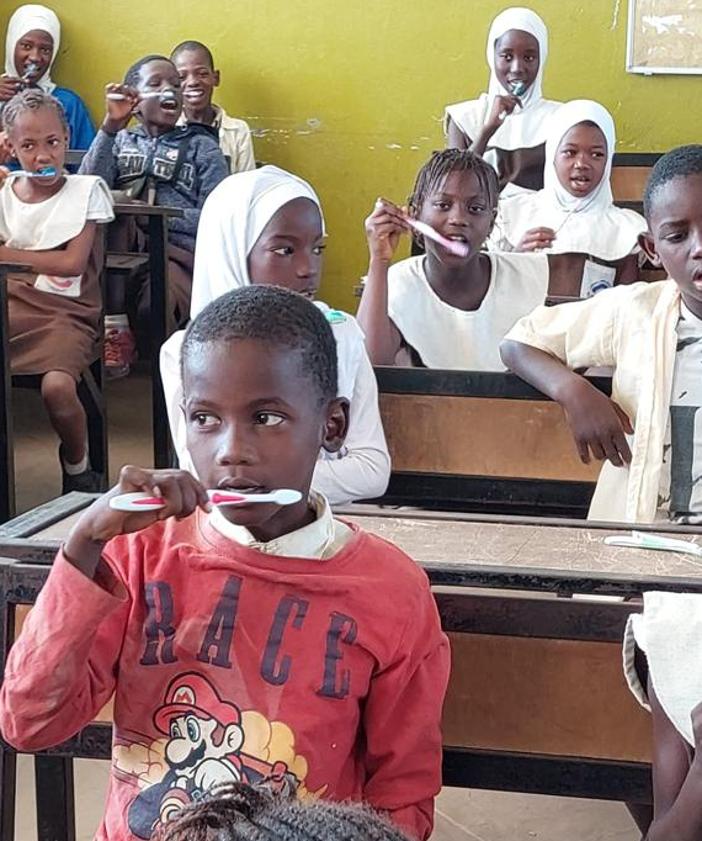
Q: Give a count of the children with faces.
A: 10